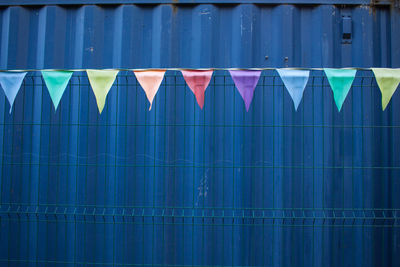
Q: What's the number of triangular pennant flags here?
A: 9